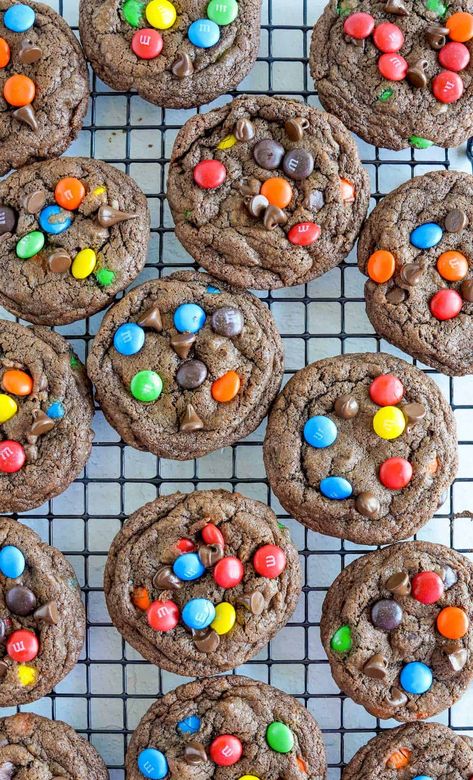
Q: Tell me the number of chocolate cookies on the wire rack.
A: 15